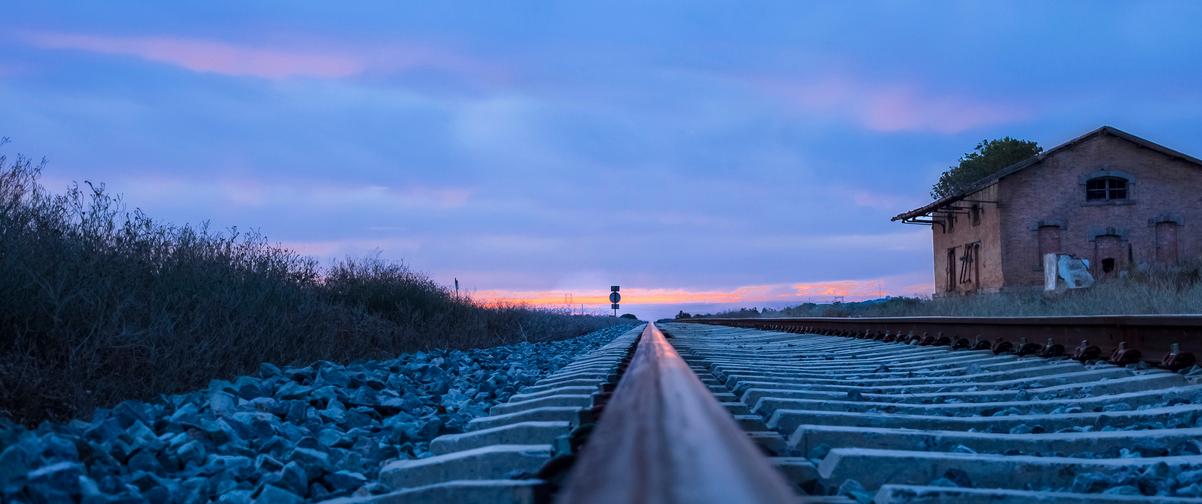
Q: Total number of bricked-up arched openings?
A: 3